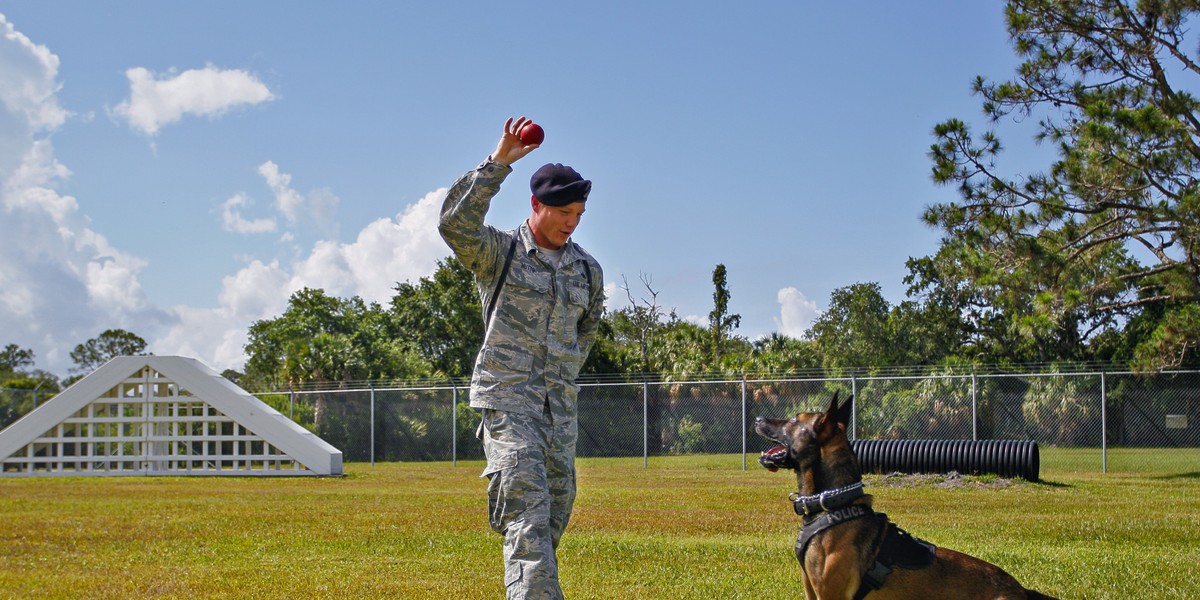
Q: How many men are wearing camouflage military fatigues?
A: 1